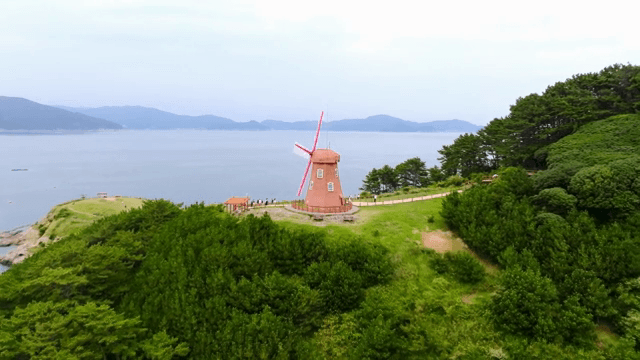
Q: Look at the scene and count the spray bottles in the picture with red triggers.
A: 0